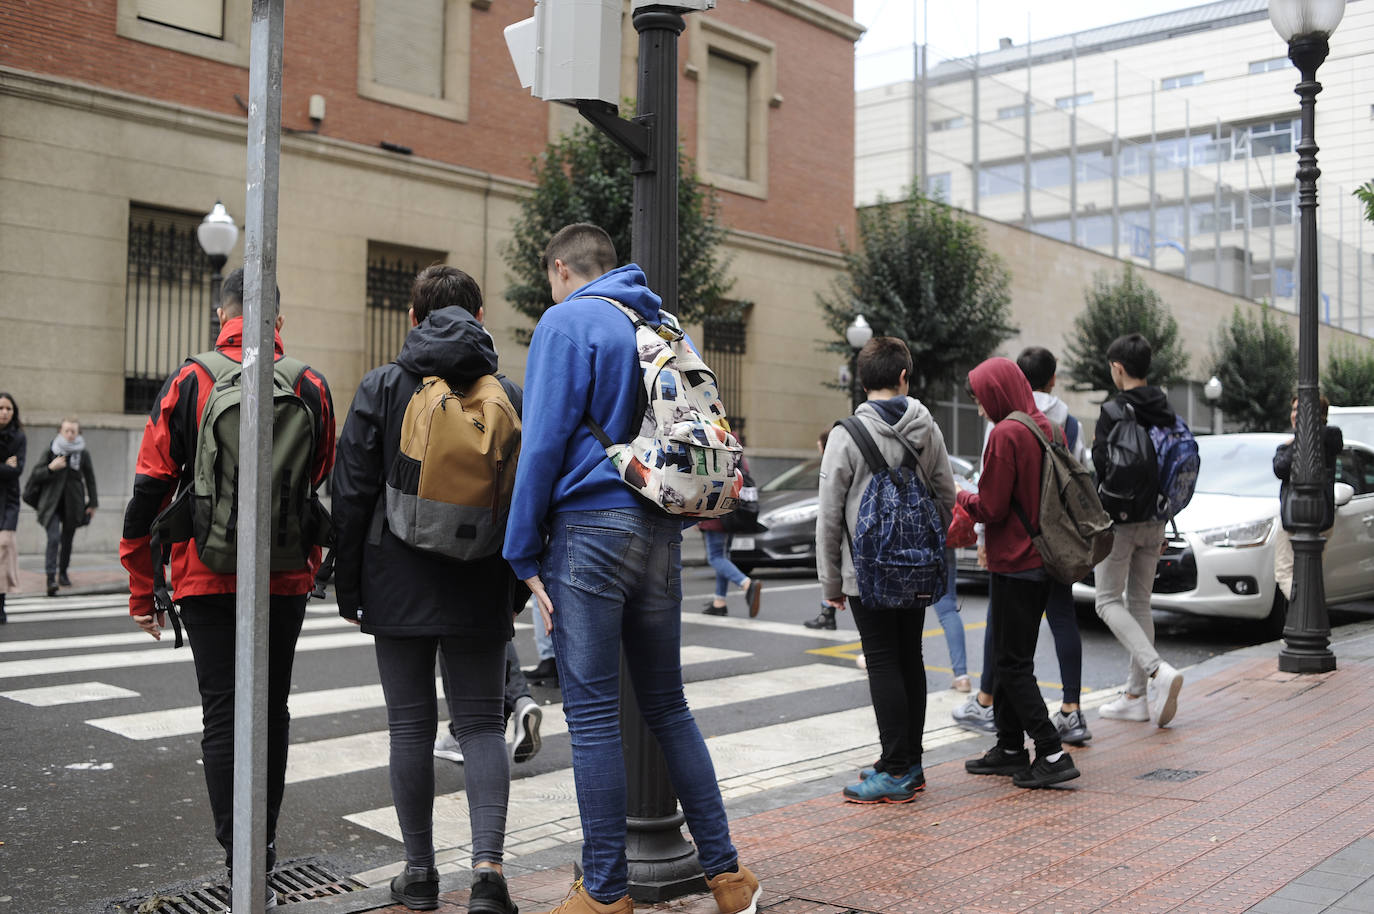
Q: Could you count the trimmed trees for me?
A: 5